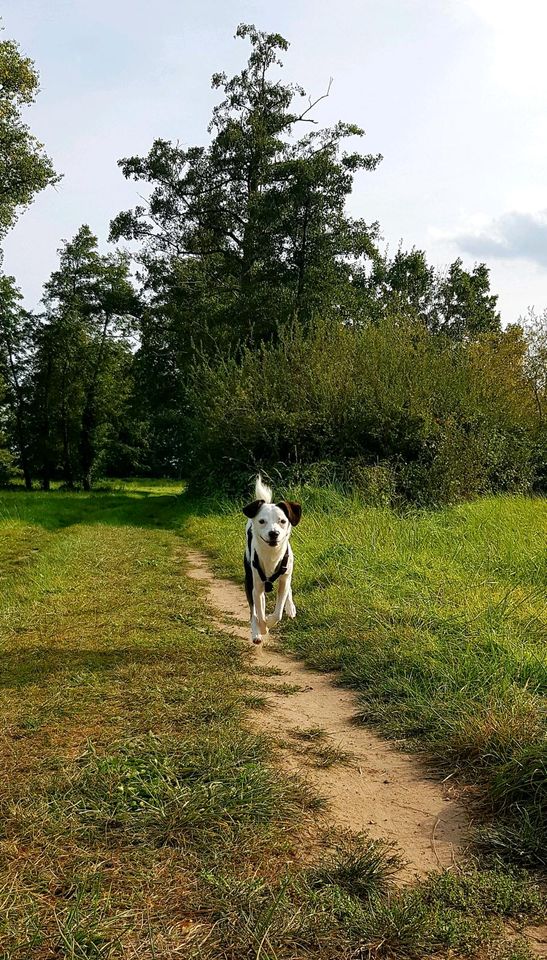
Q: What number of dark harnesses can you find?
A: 1